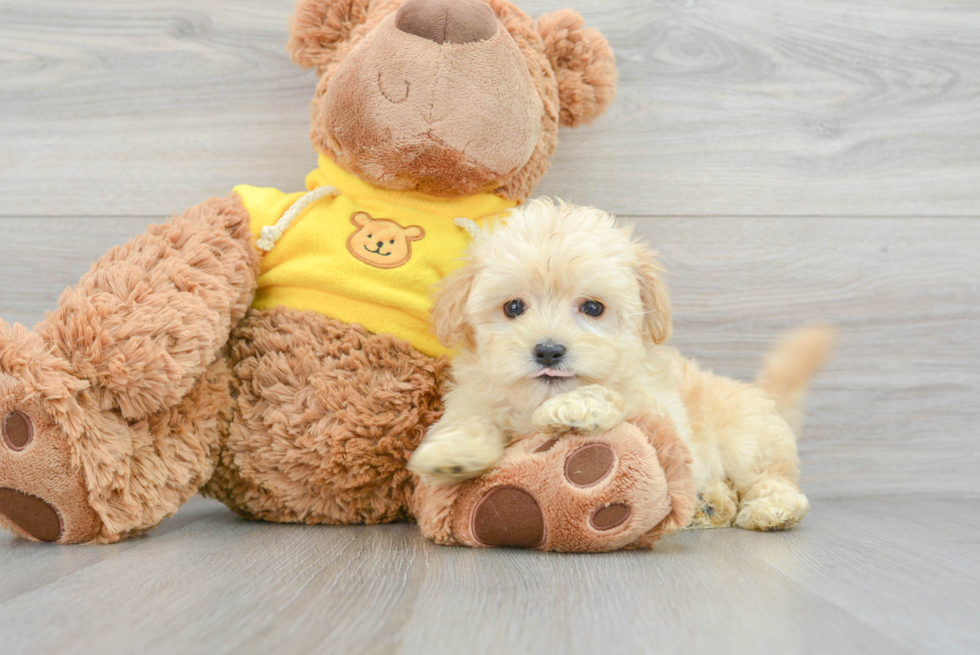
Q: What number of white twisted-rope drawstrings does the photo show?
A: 2